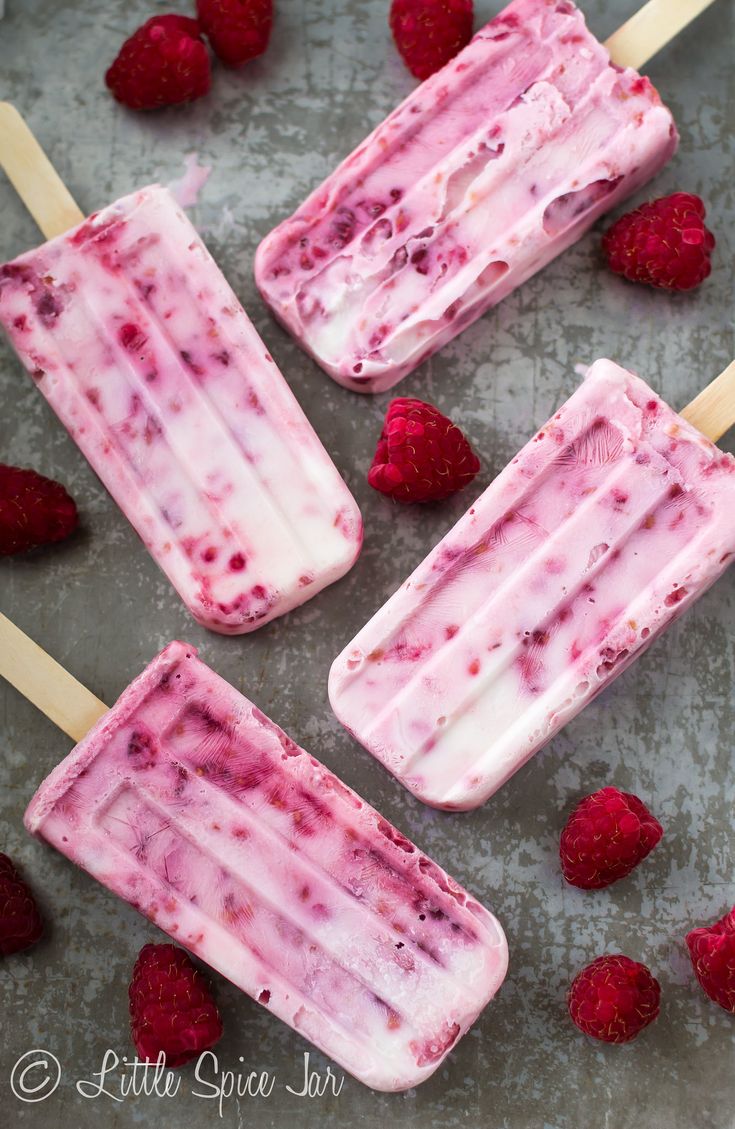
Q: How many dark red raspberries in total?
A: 11